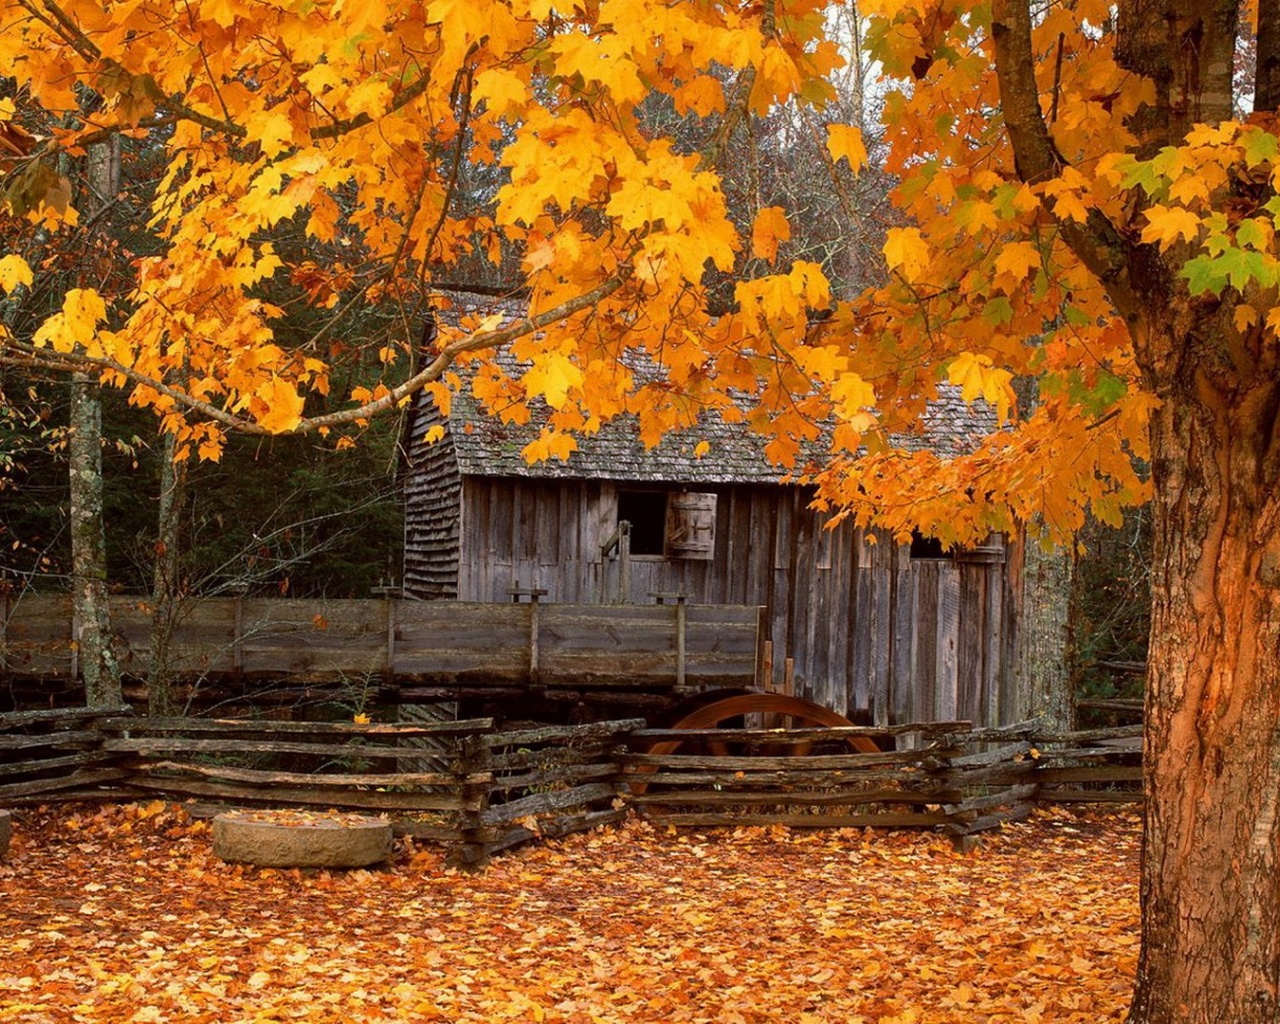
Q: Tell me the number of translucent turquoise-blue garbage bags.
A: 0